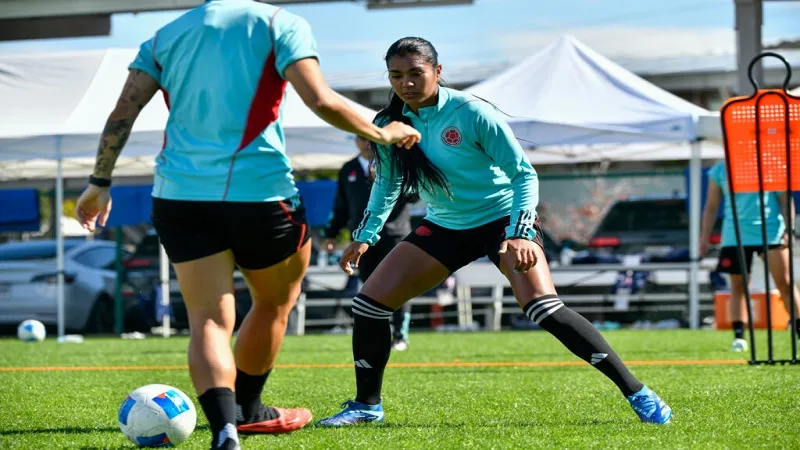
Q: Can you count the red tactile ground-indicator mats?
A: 0